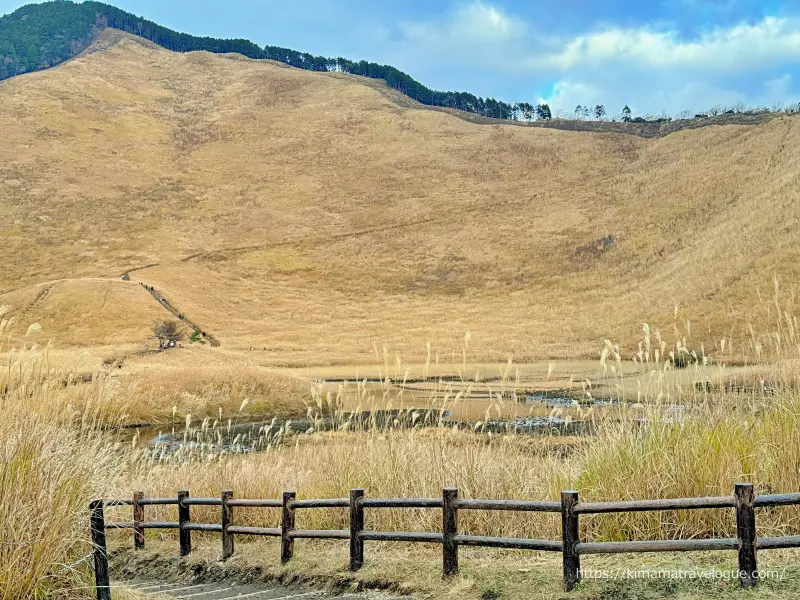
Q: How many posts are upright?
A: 9